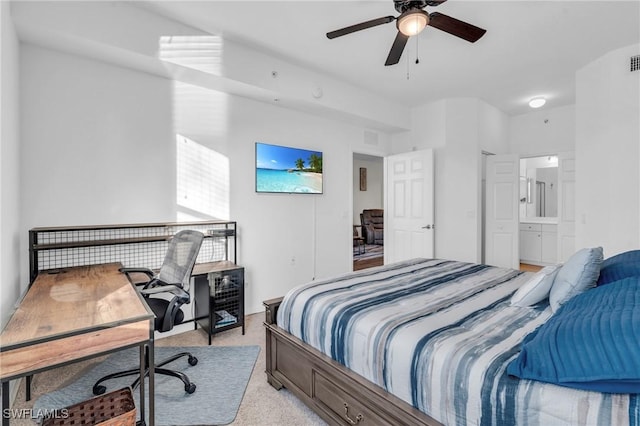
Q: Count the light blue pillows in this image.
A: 2